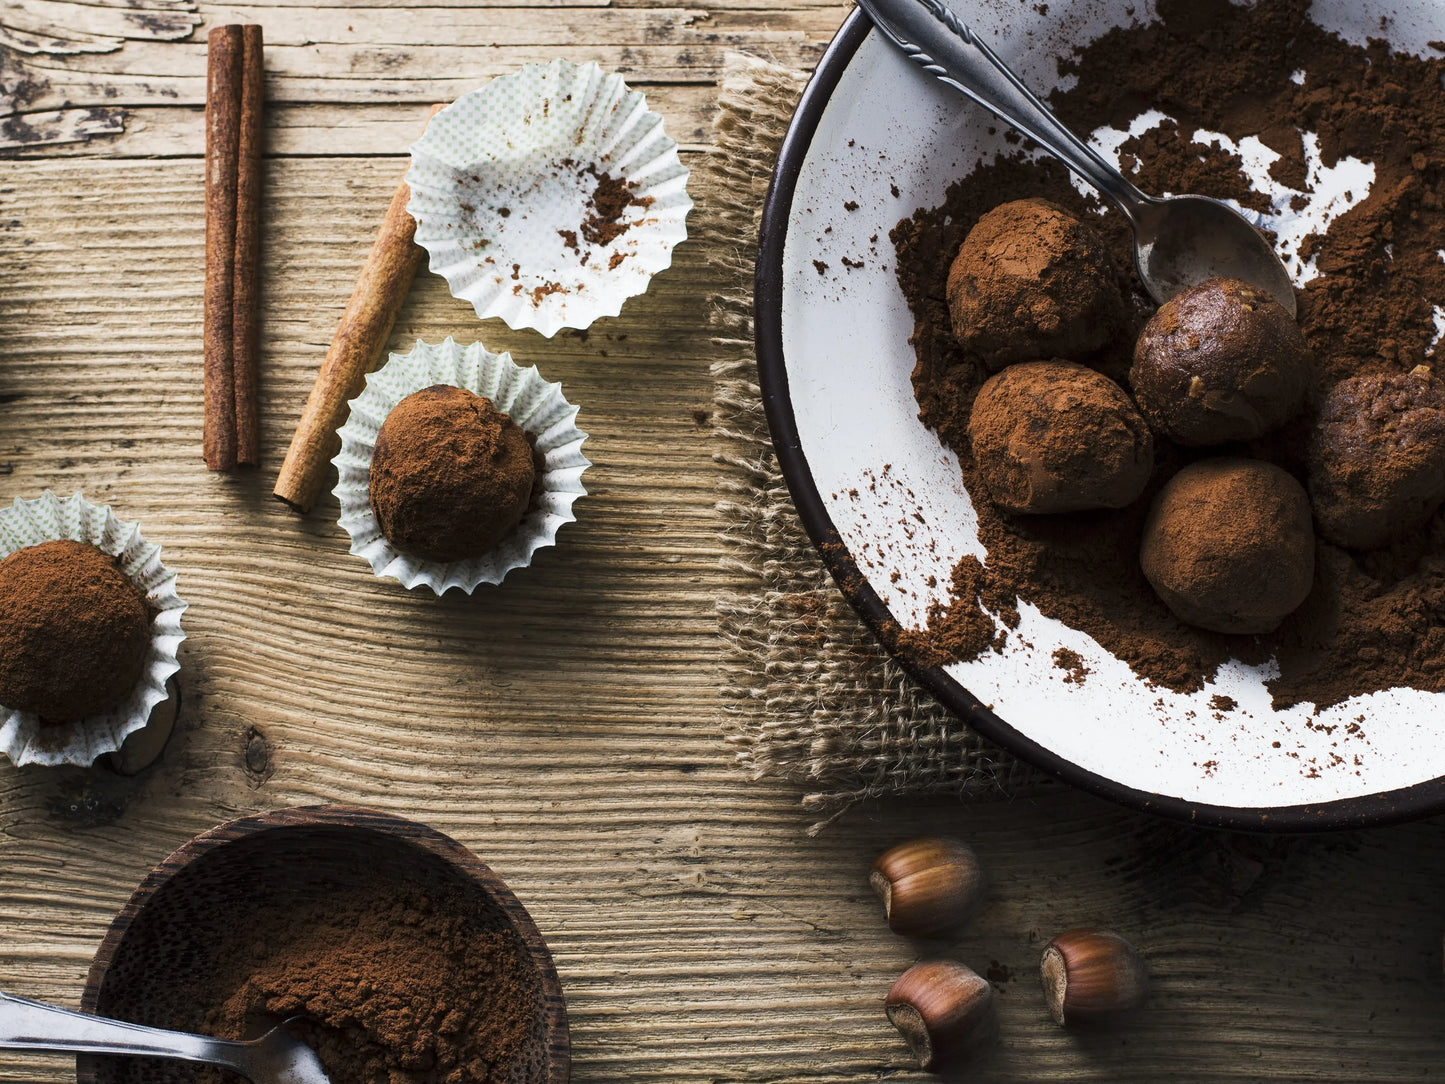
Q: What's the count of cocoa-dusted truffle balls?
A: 7